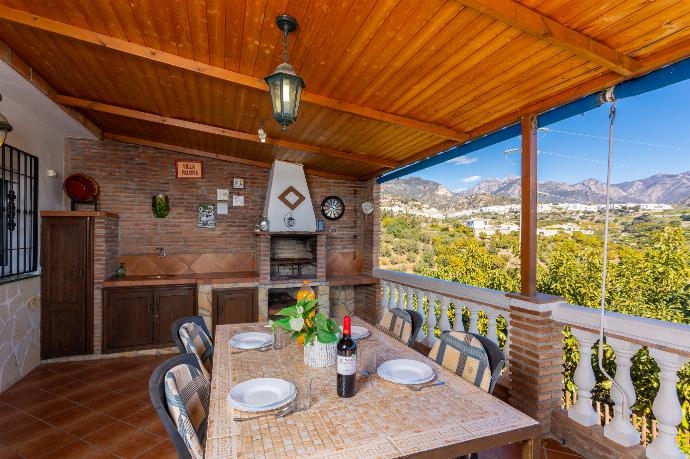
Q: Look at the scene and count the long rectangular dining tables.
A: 1